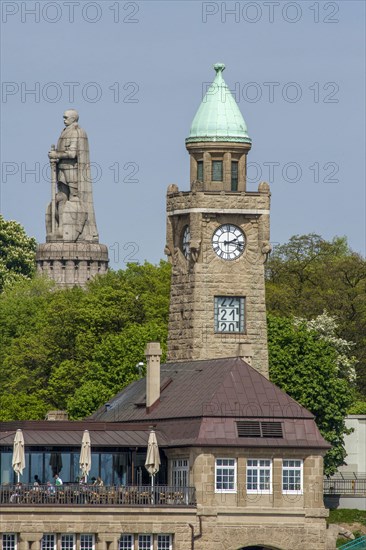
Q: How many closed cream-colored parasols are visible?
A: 3